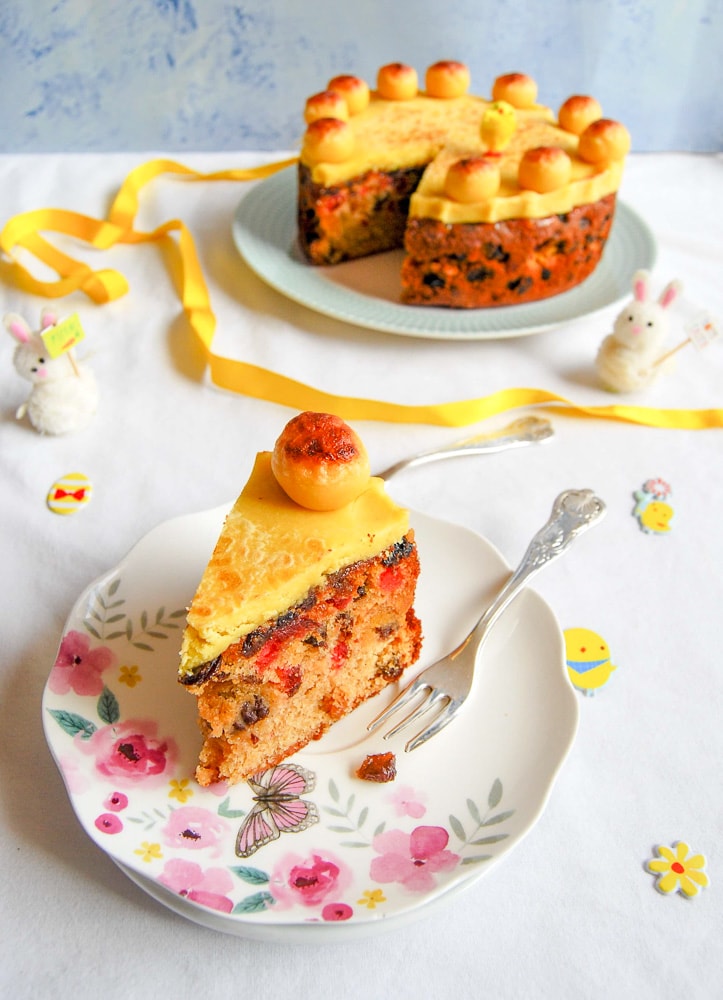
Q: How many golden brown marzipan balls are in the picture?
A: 11